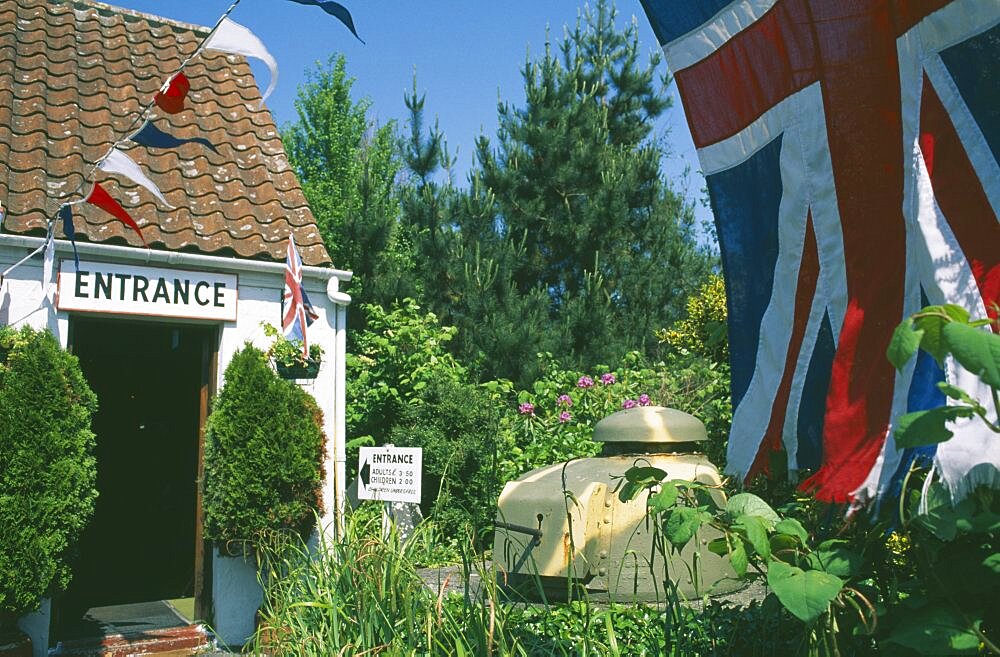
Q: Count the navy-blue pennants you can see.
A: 3